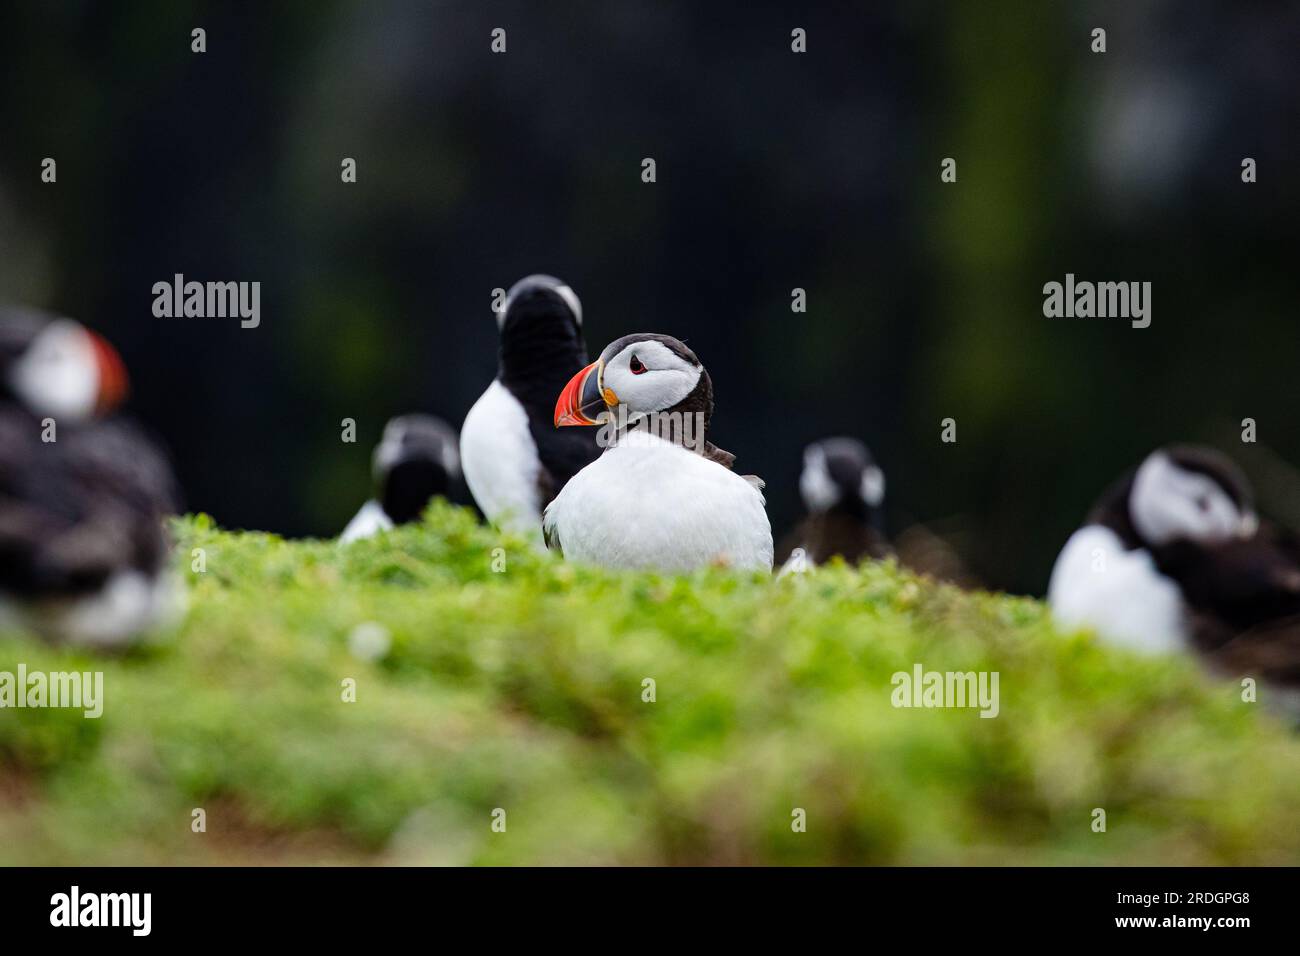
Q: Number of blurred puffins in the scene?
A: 5